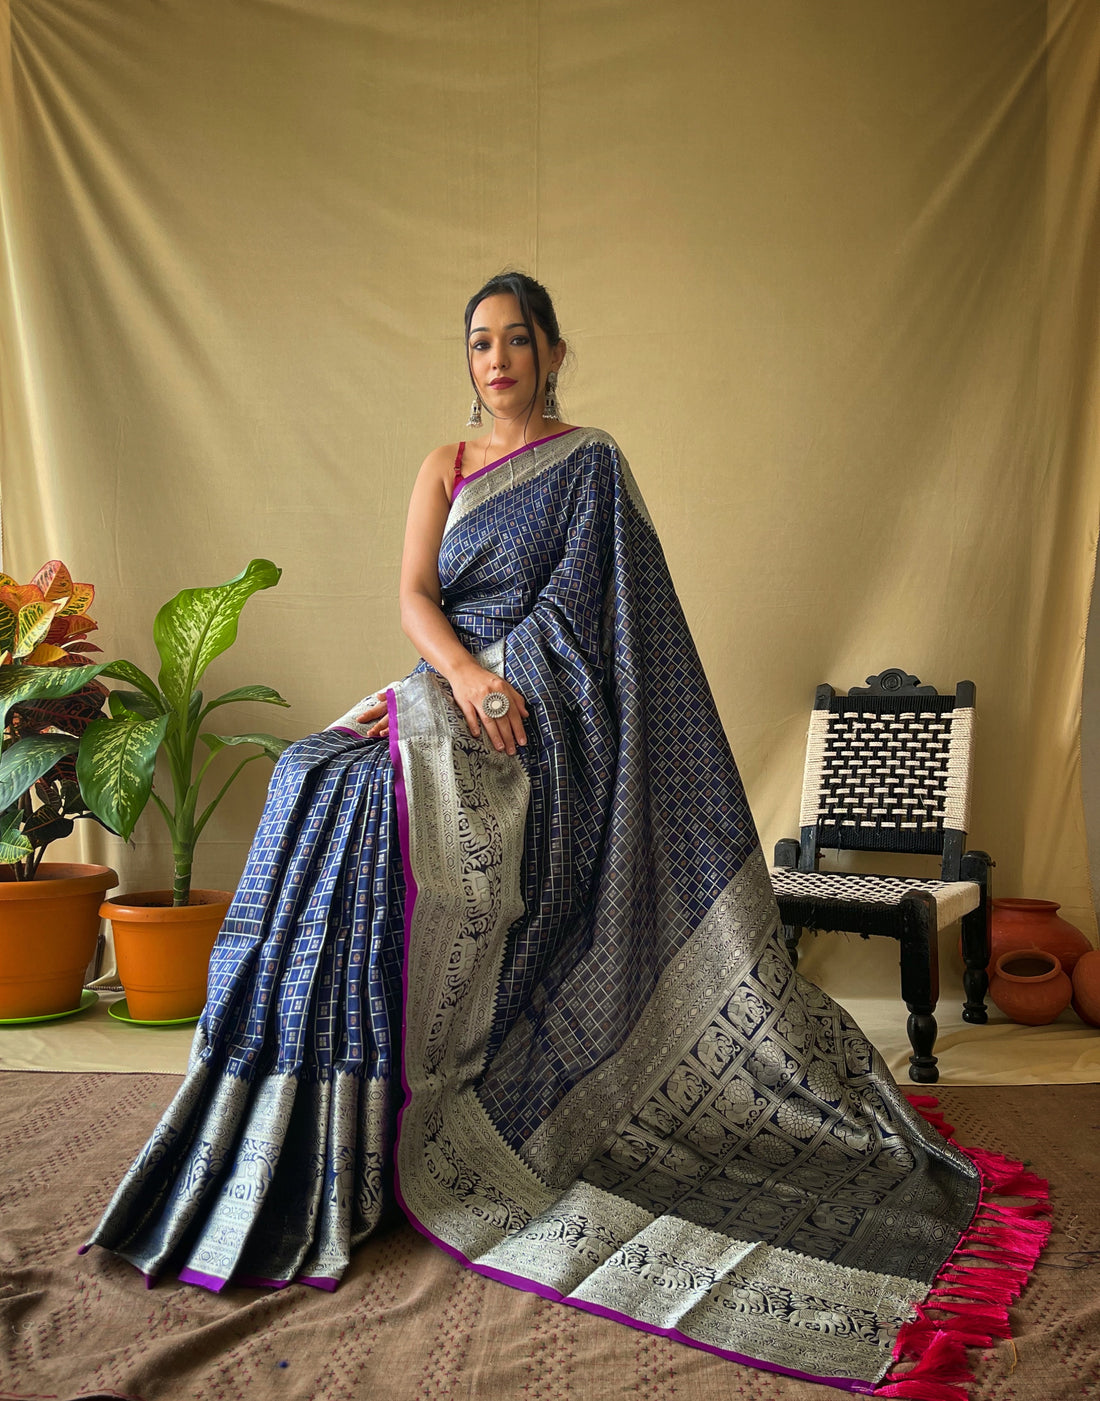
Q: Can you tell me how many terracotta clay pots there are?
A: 3